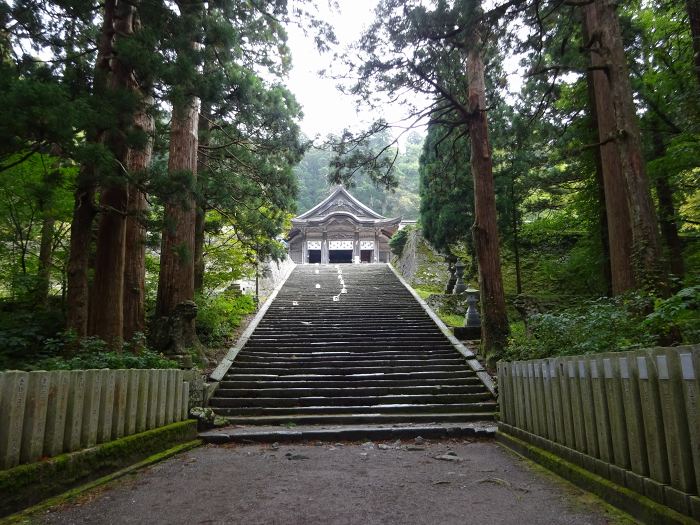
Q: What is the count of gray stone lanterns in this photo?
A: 2